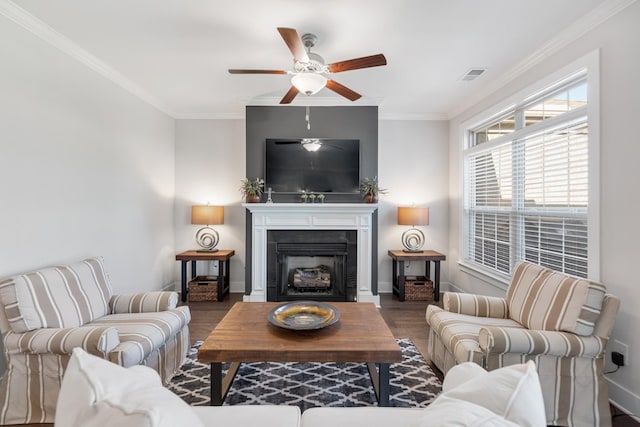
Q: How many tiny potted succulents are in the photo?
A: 3